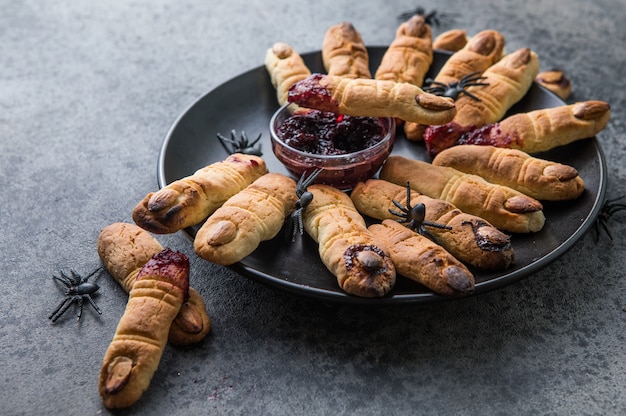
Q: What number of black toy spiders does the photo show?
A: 7